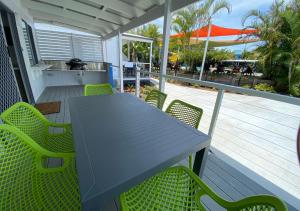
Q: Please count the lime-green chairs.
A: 6